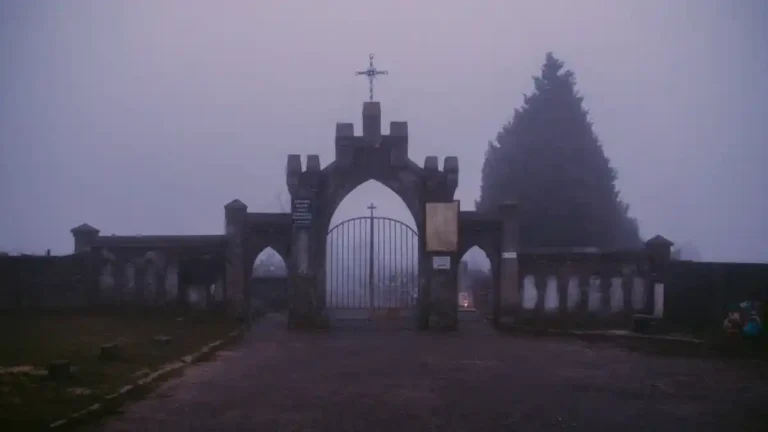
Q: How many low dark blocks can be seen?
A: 3